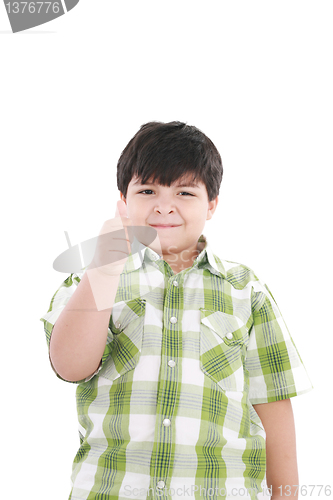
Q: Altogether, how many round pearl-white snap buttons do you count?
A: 7